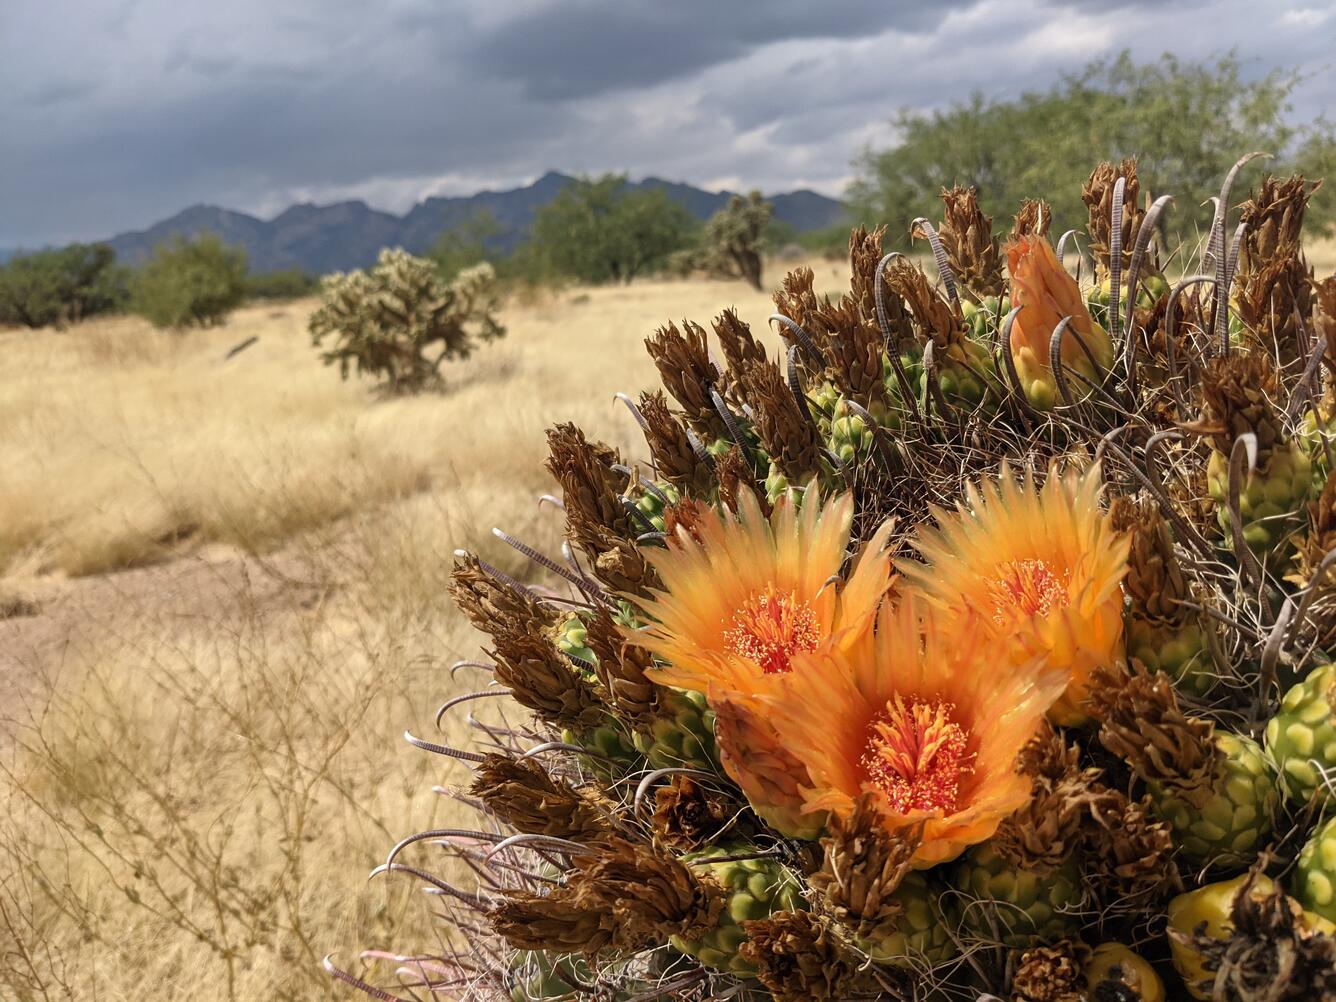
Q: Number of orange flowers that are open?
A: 3